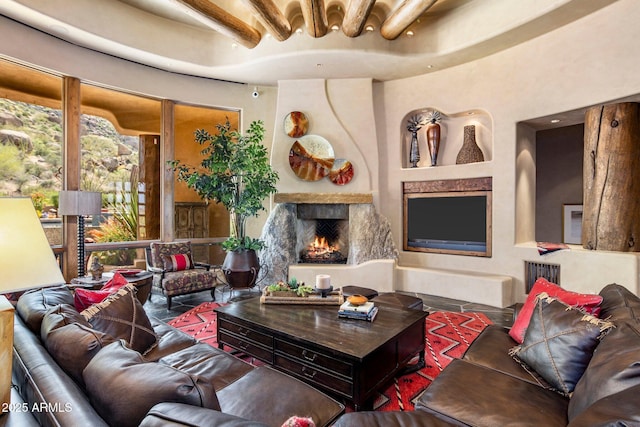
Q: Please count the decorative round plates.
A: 3